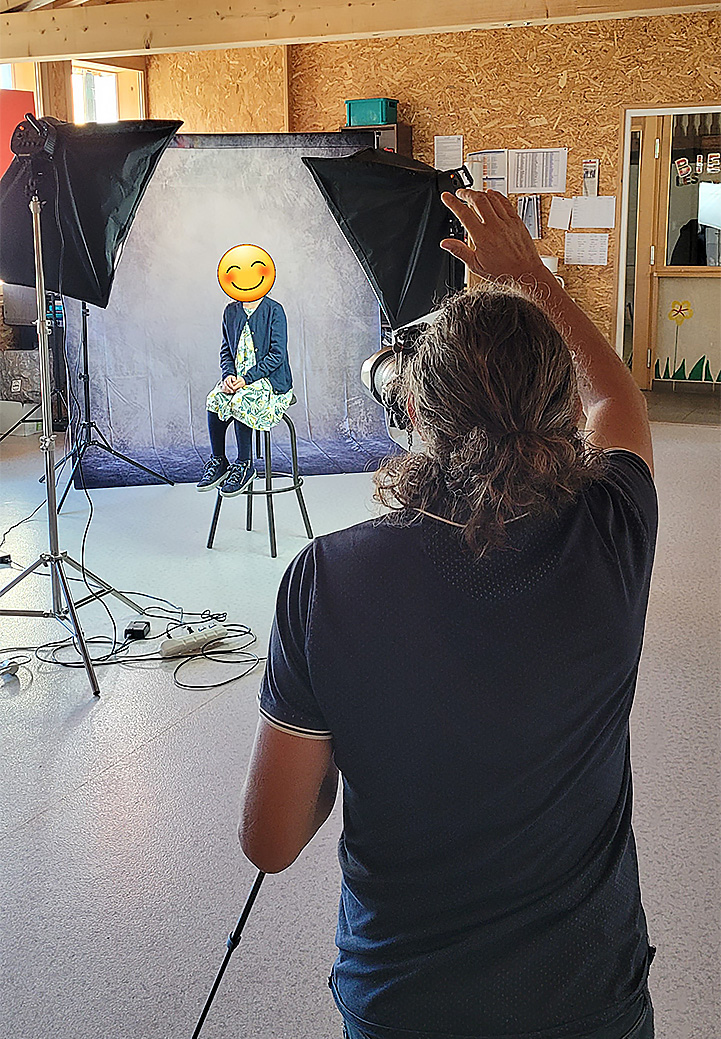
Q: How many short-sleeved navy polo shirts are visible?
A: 1